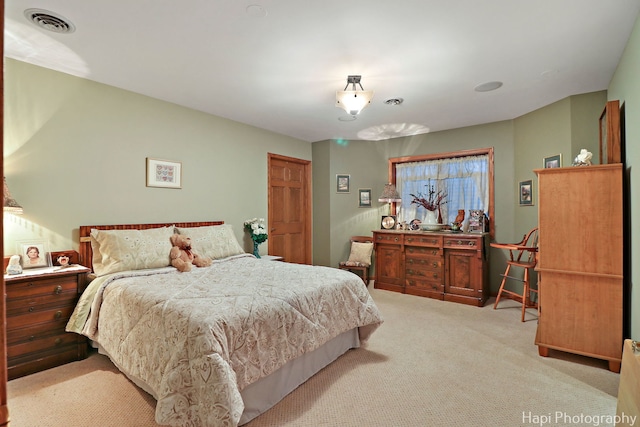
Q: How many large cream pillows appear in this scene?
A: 2